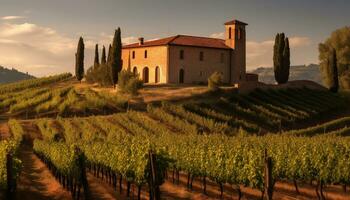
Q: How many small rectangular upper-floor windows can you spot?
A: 5